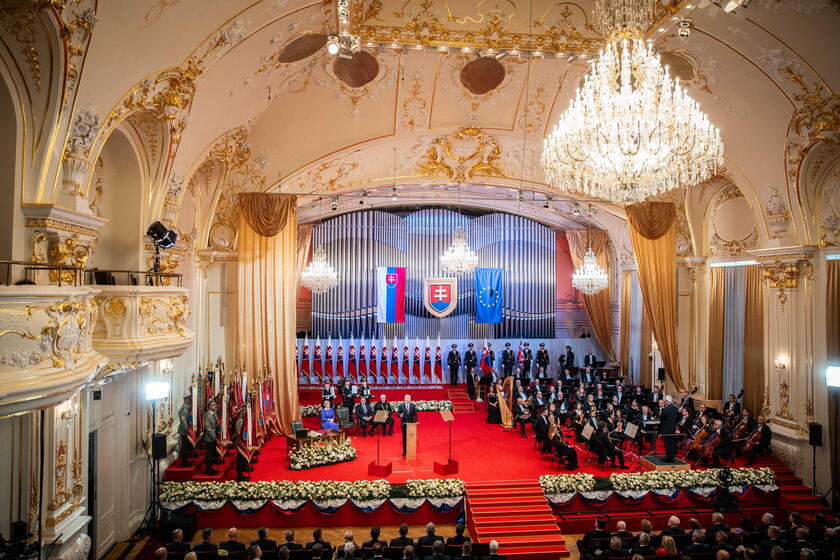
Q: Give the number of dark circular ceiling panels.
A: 4